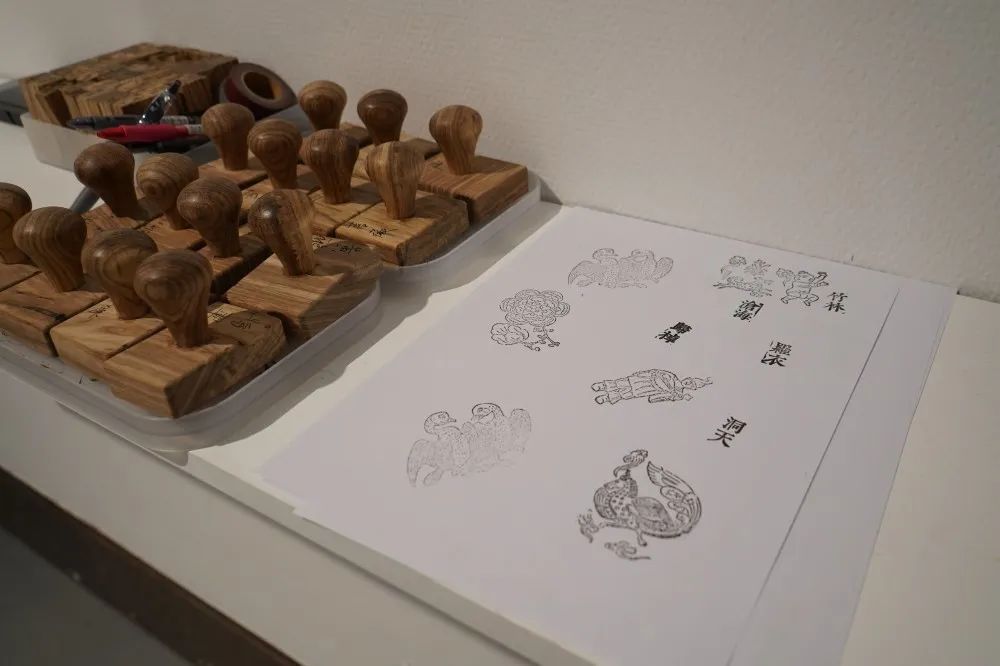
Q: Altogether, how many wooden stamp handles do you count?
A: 15